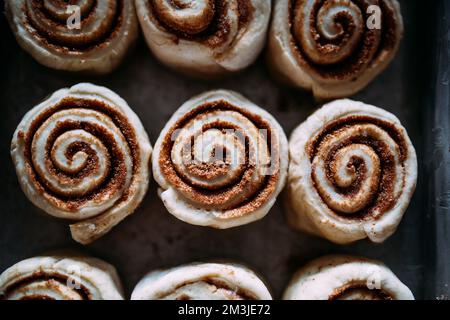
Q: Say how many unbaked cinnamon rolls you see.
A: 9